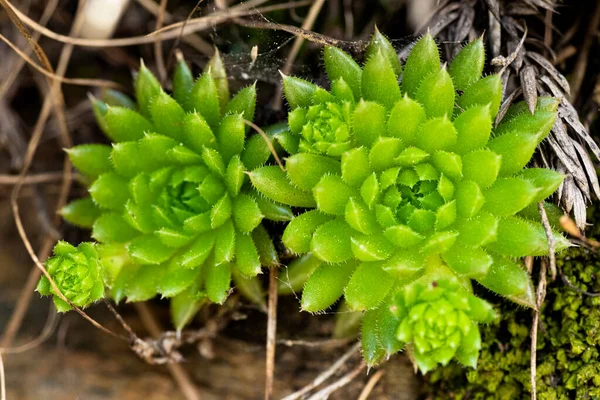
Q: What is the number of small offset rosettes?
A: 3